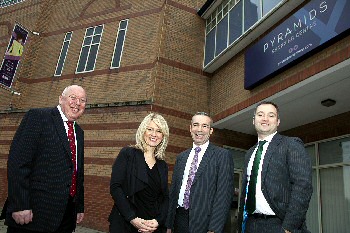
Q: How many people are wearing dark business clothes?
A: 4